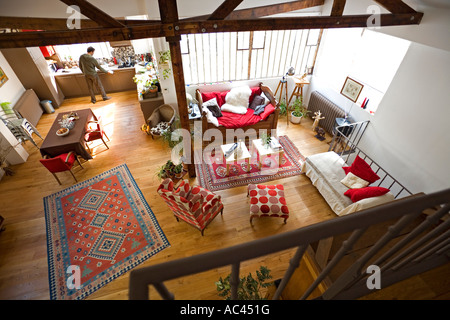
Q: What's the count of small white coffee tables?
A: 2